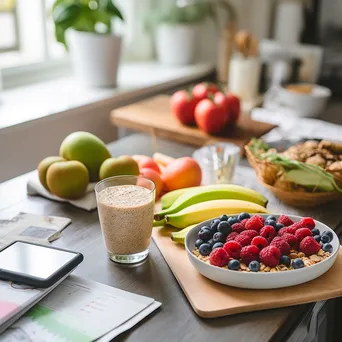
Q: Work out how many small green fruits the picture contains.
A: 3